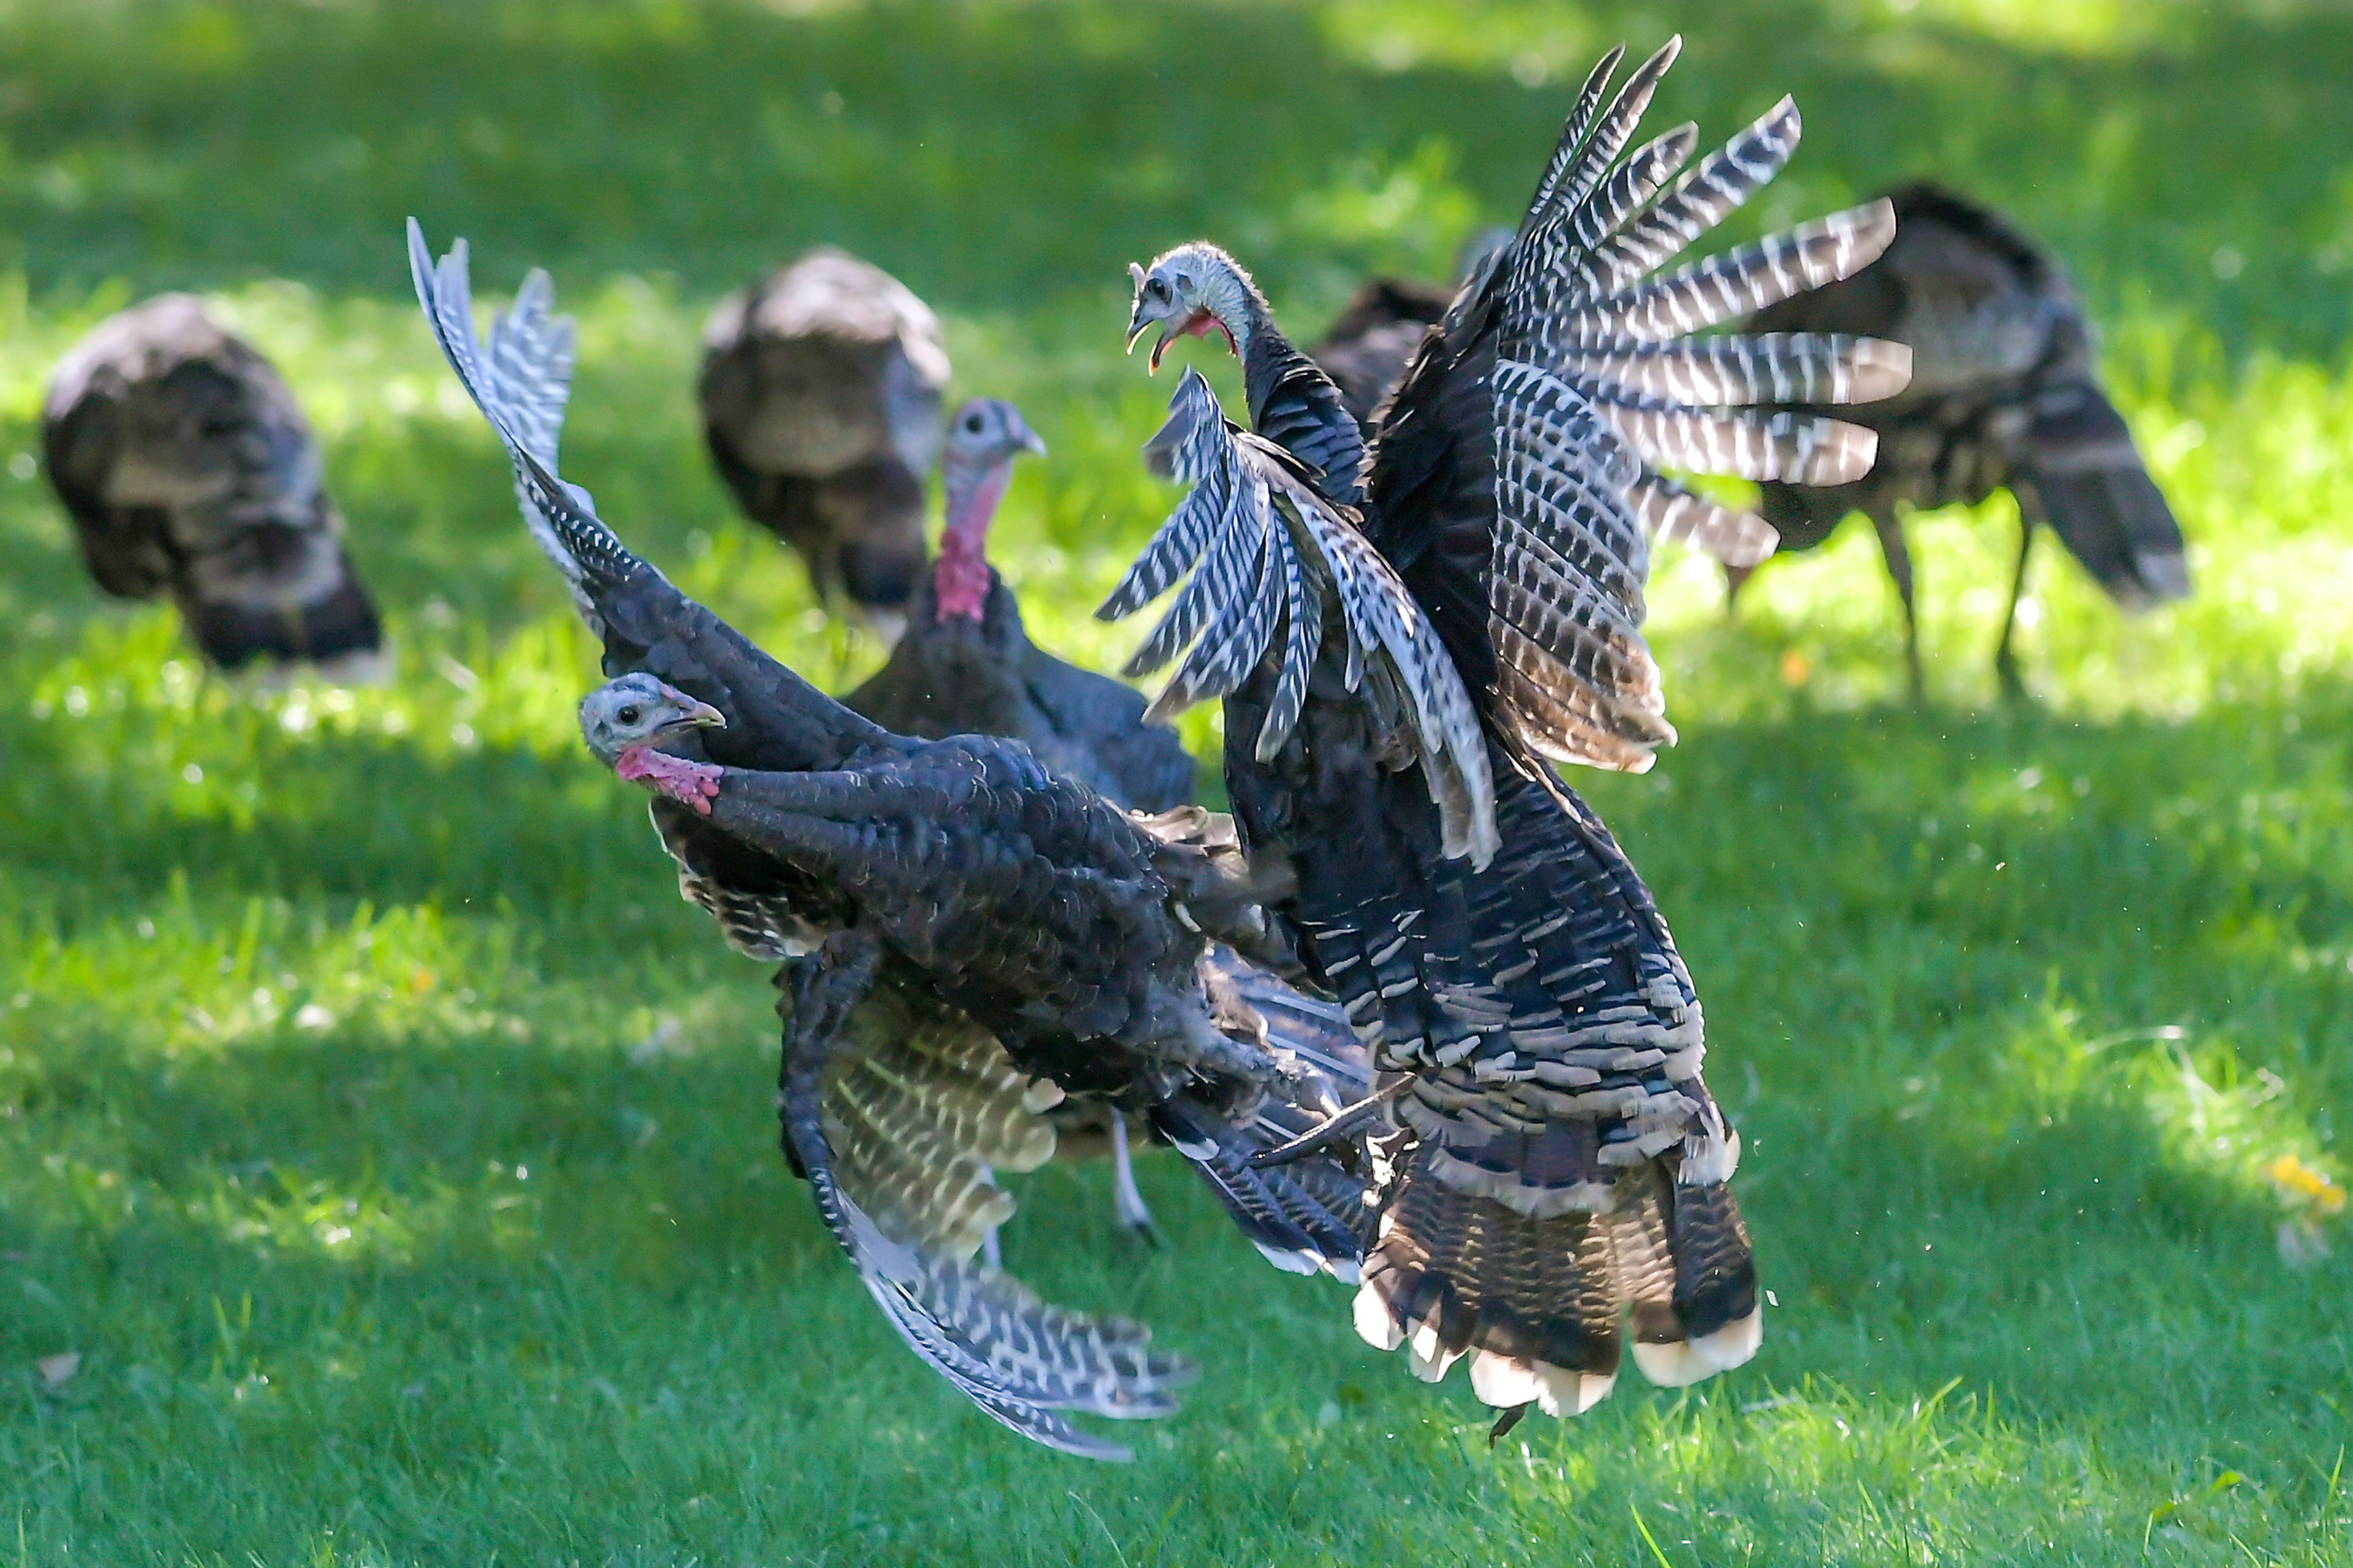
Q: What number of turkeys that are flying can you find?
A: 2